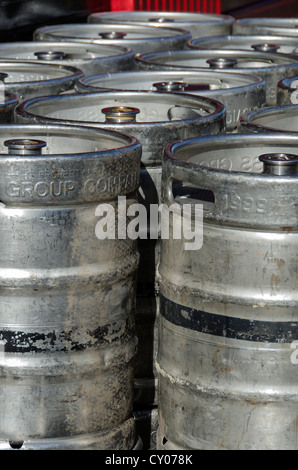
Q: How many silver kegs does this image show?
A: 14